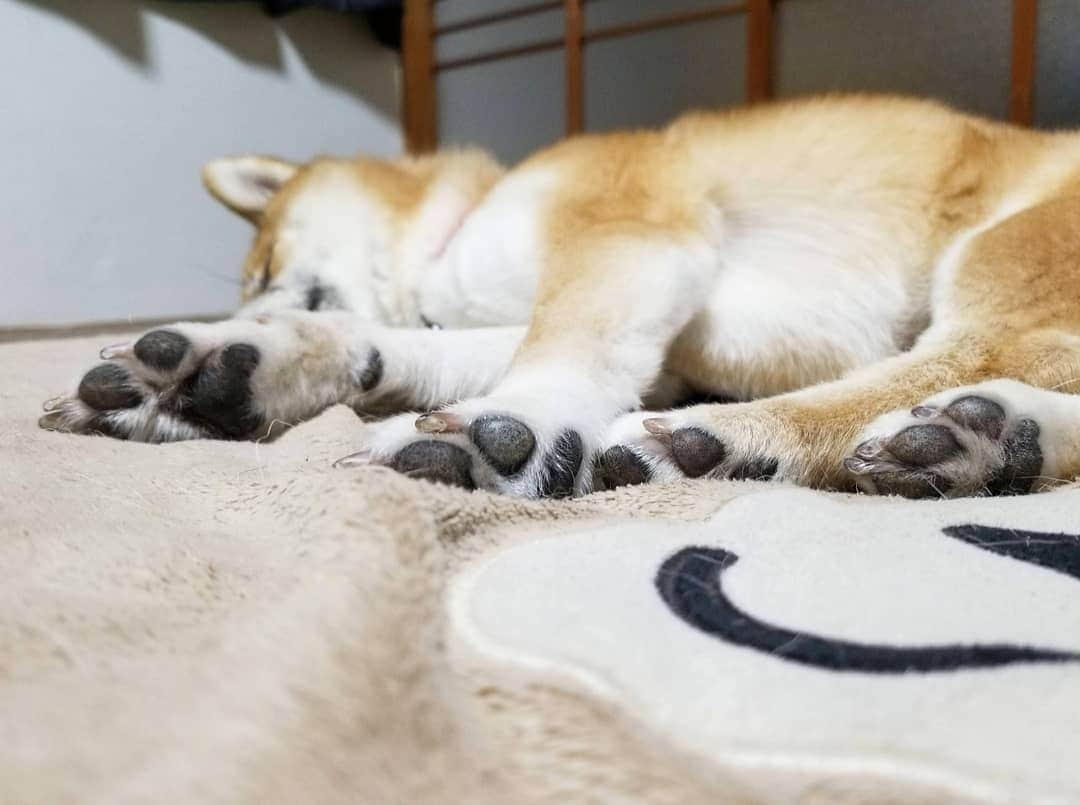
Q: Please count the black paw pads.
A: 14